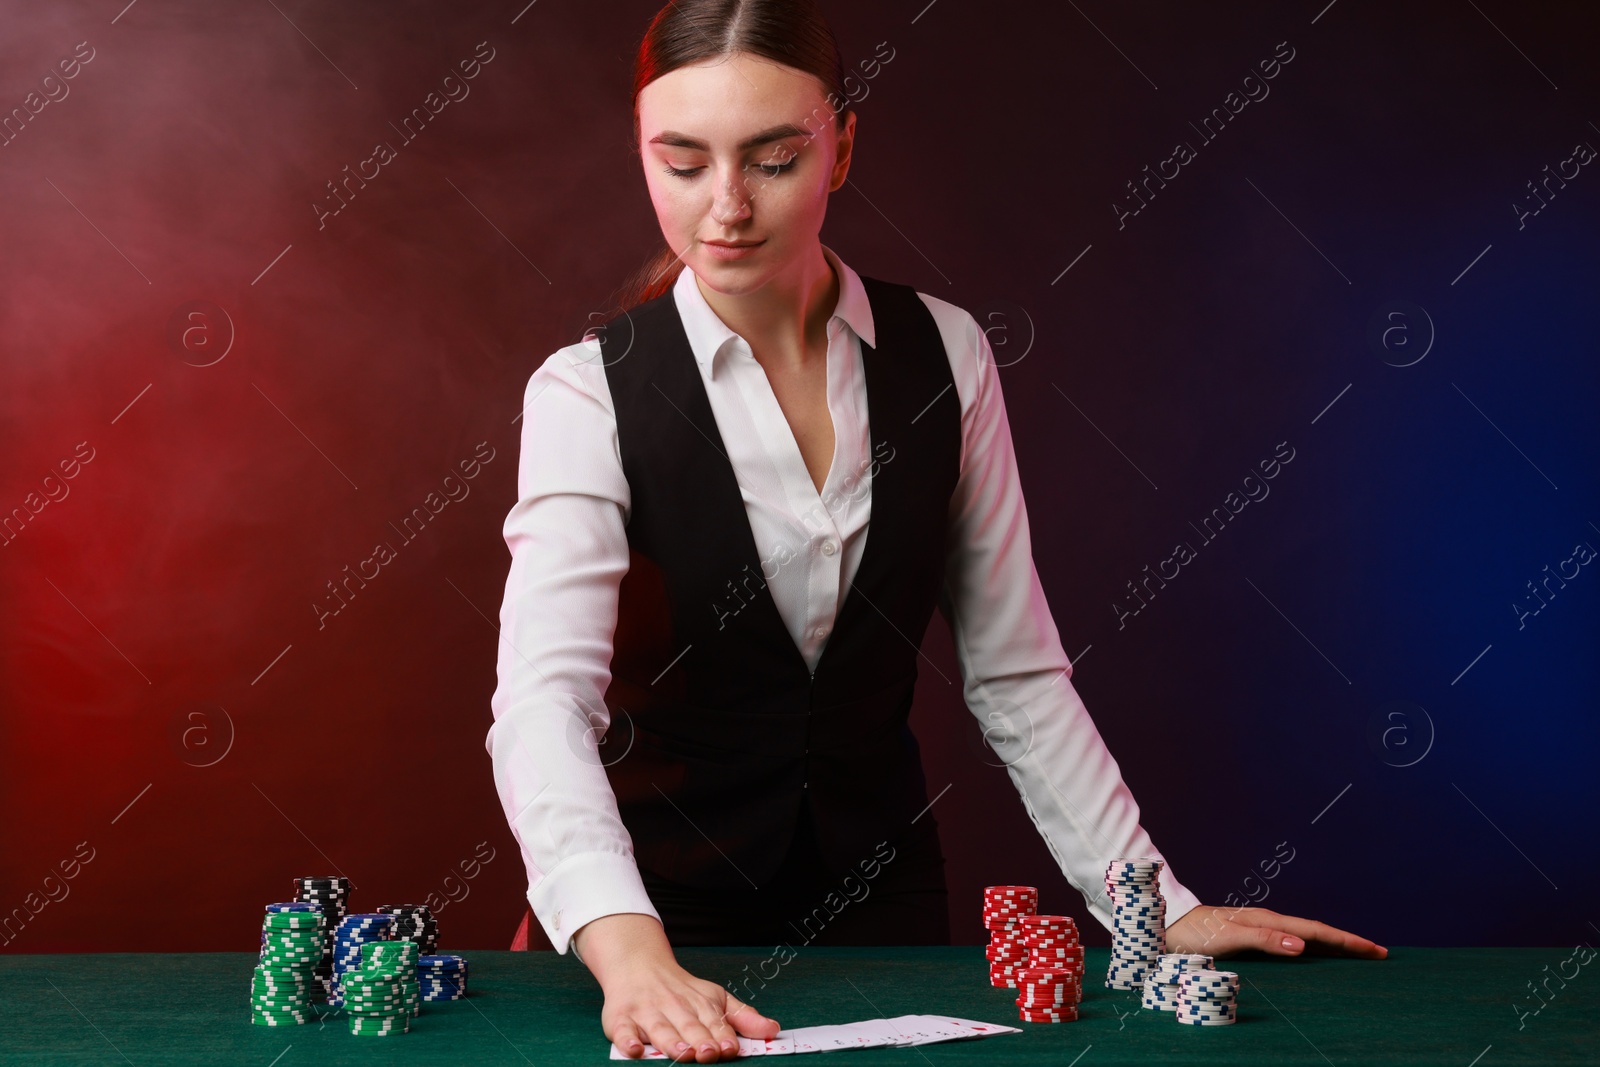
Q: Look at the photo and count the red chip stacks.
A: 3